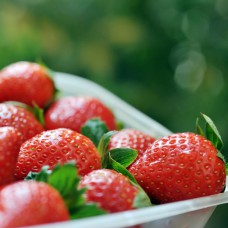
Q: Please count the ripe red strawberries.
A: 9